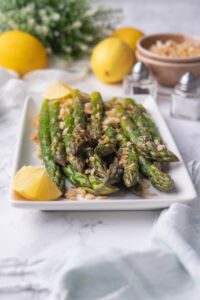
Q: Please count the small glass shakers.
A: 2